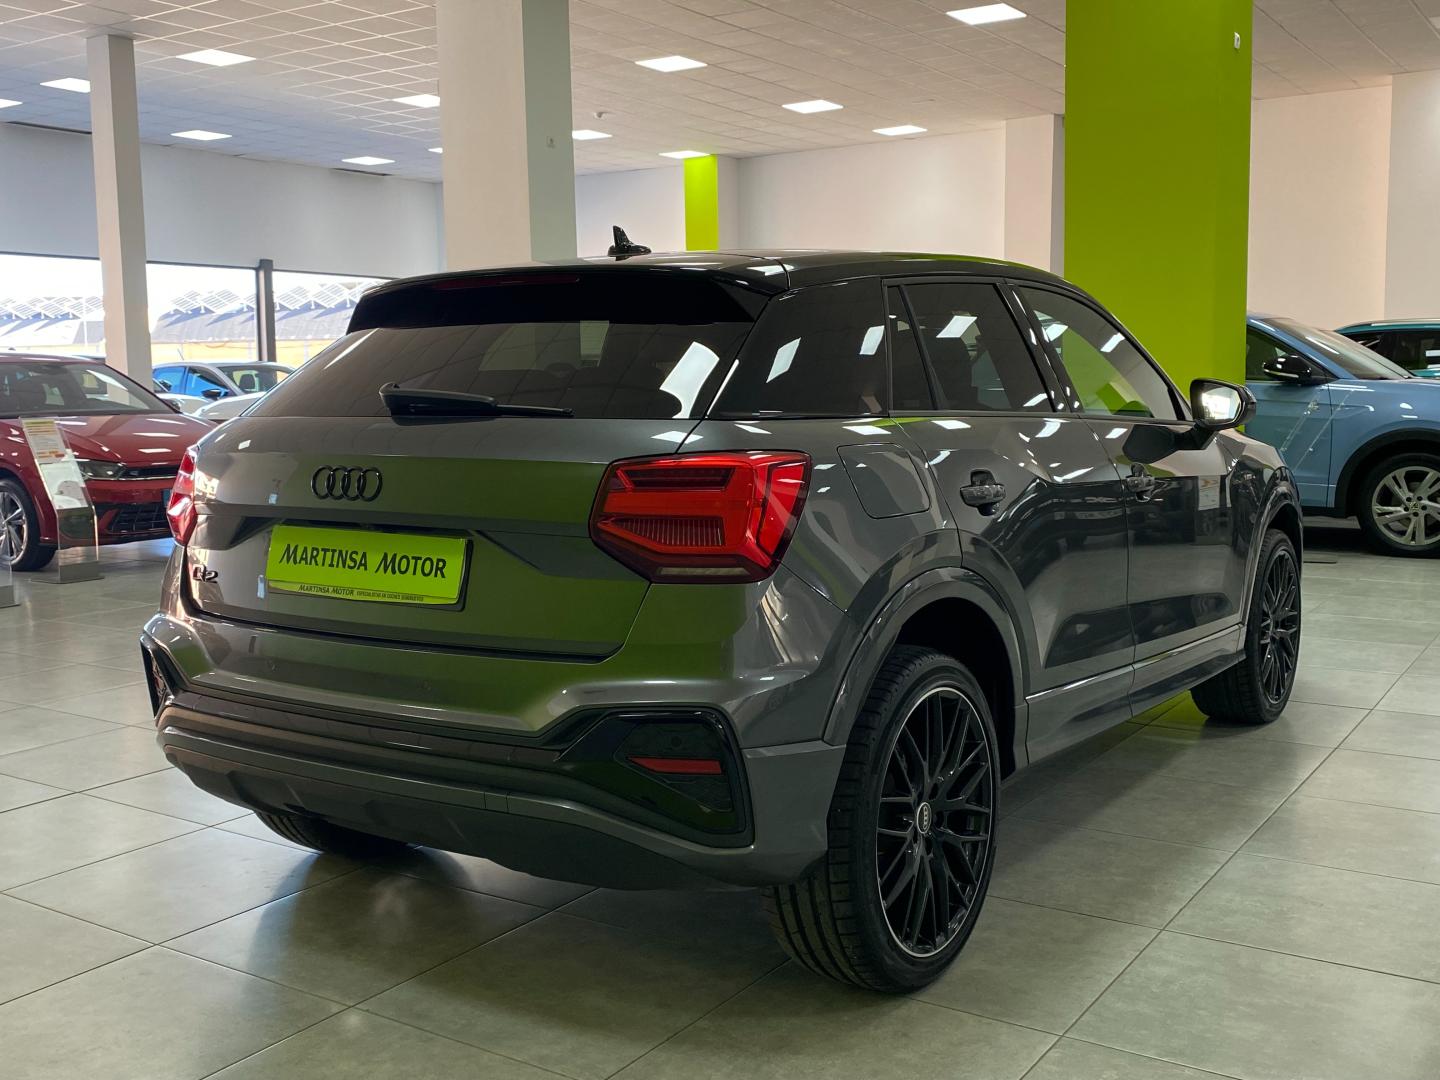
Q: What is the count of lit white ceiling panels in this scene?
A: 13